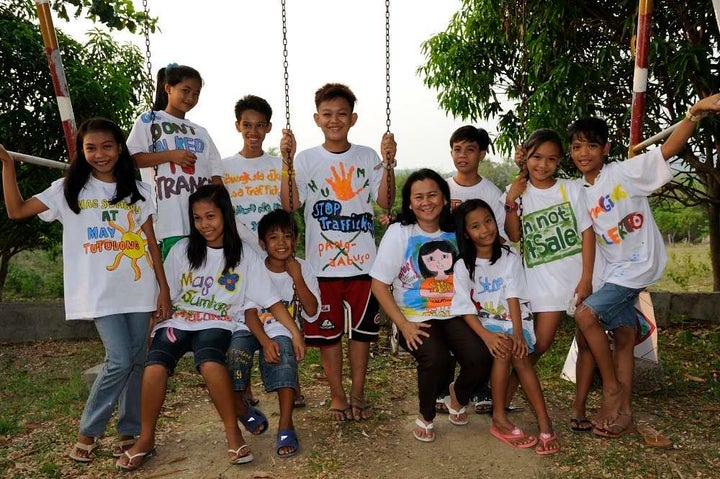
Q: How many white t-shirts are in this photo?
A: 11